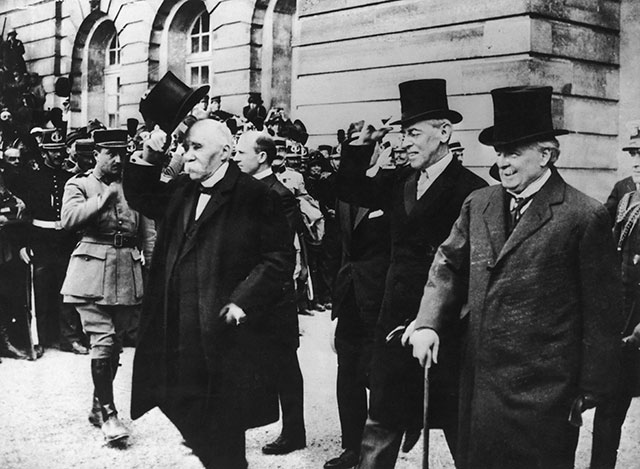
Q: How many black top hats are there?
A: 3